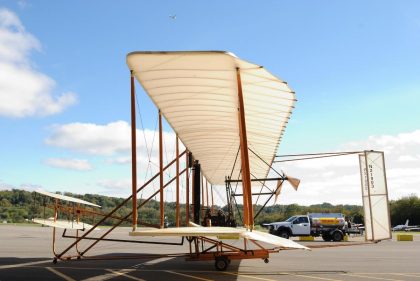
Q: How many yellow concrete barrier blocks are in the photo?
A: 4